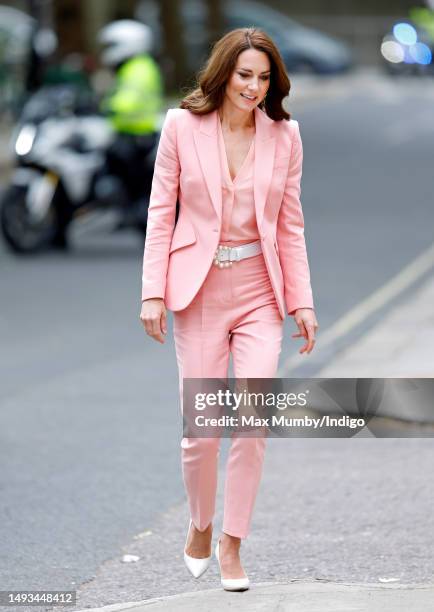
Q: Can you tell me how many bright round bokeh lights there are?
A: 3